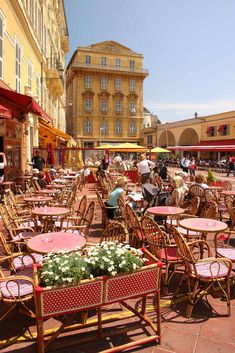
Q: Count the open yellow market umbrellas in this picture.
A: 3